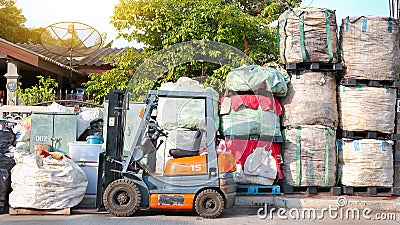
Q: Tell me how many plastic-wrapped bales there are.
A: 6